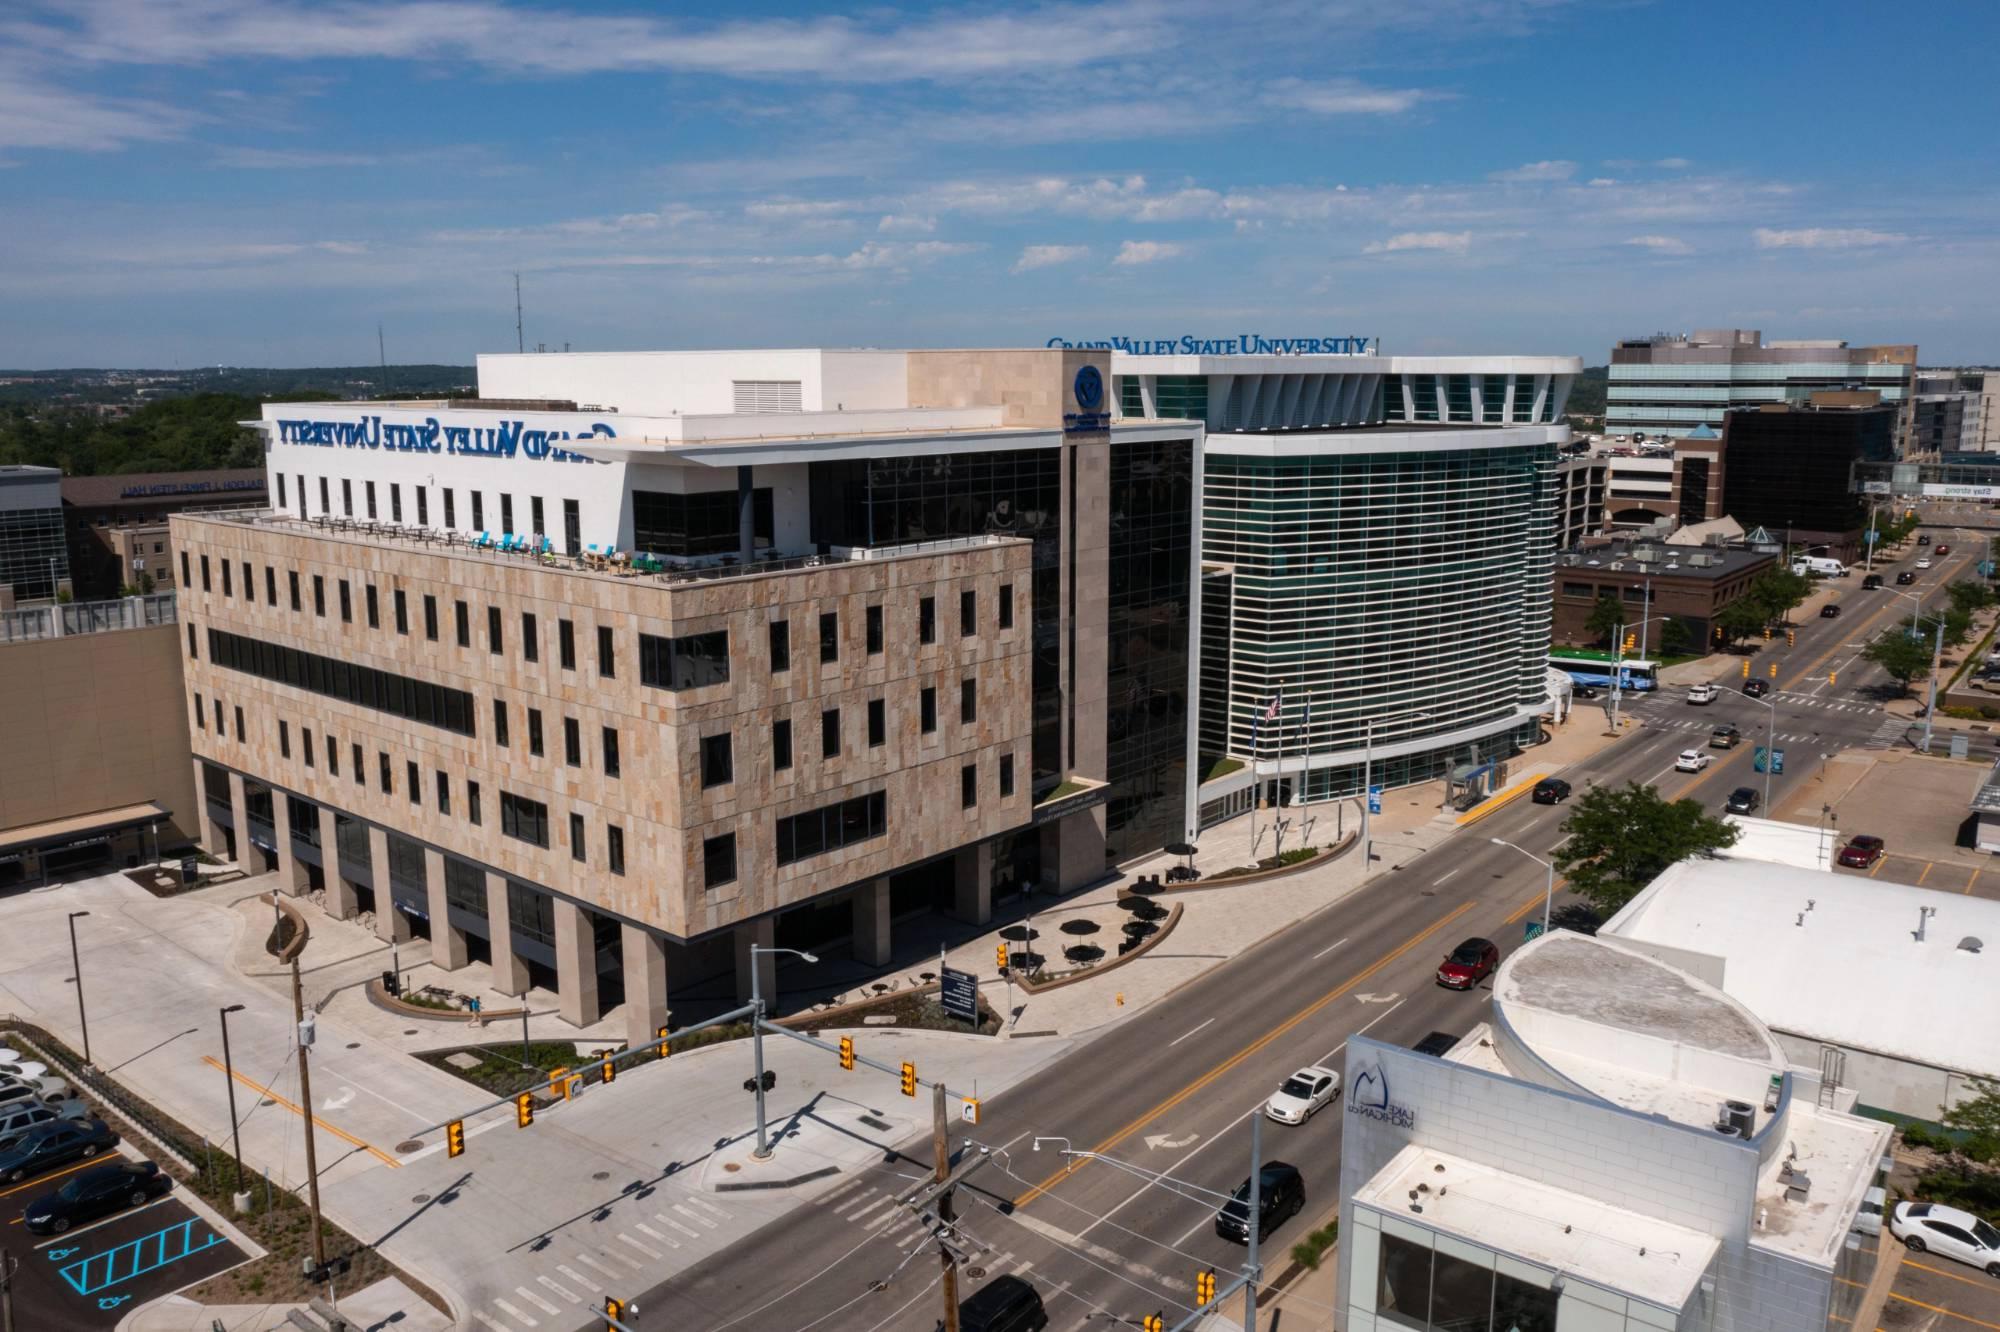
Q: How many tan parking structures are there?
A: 1